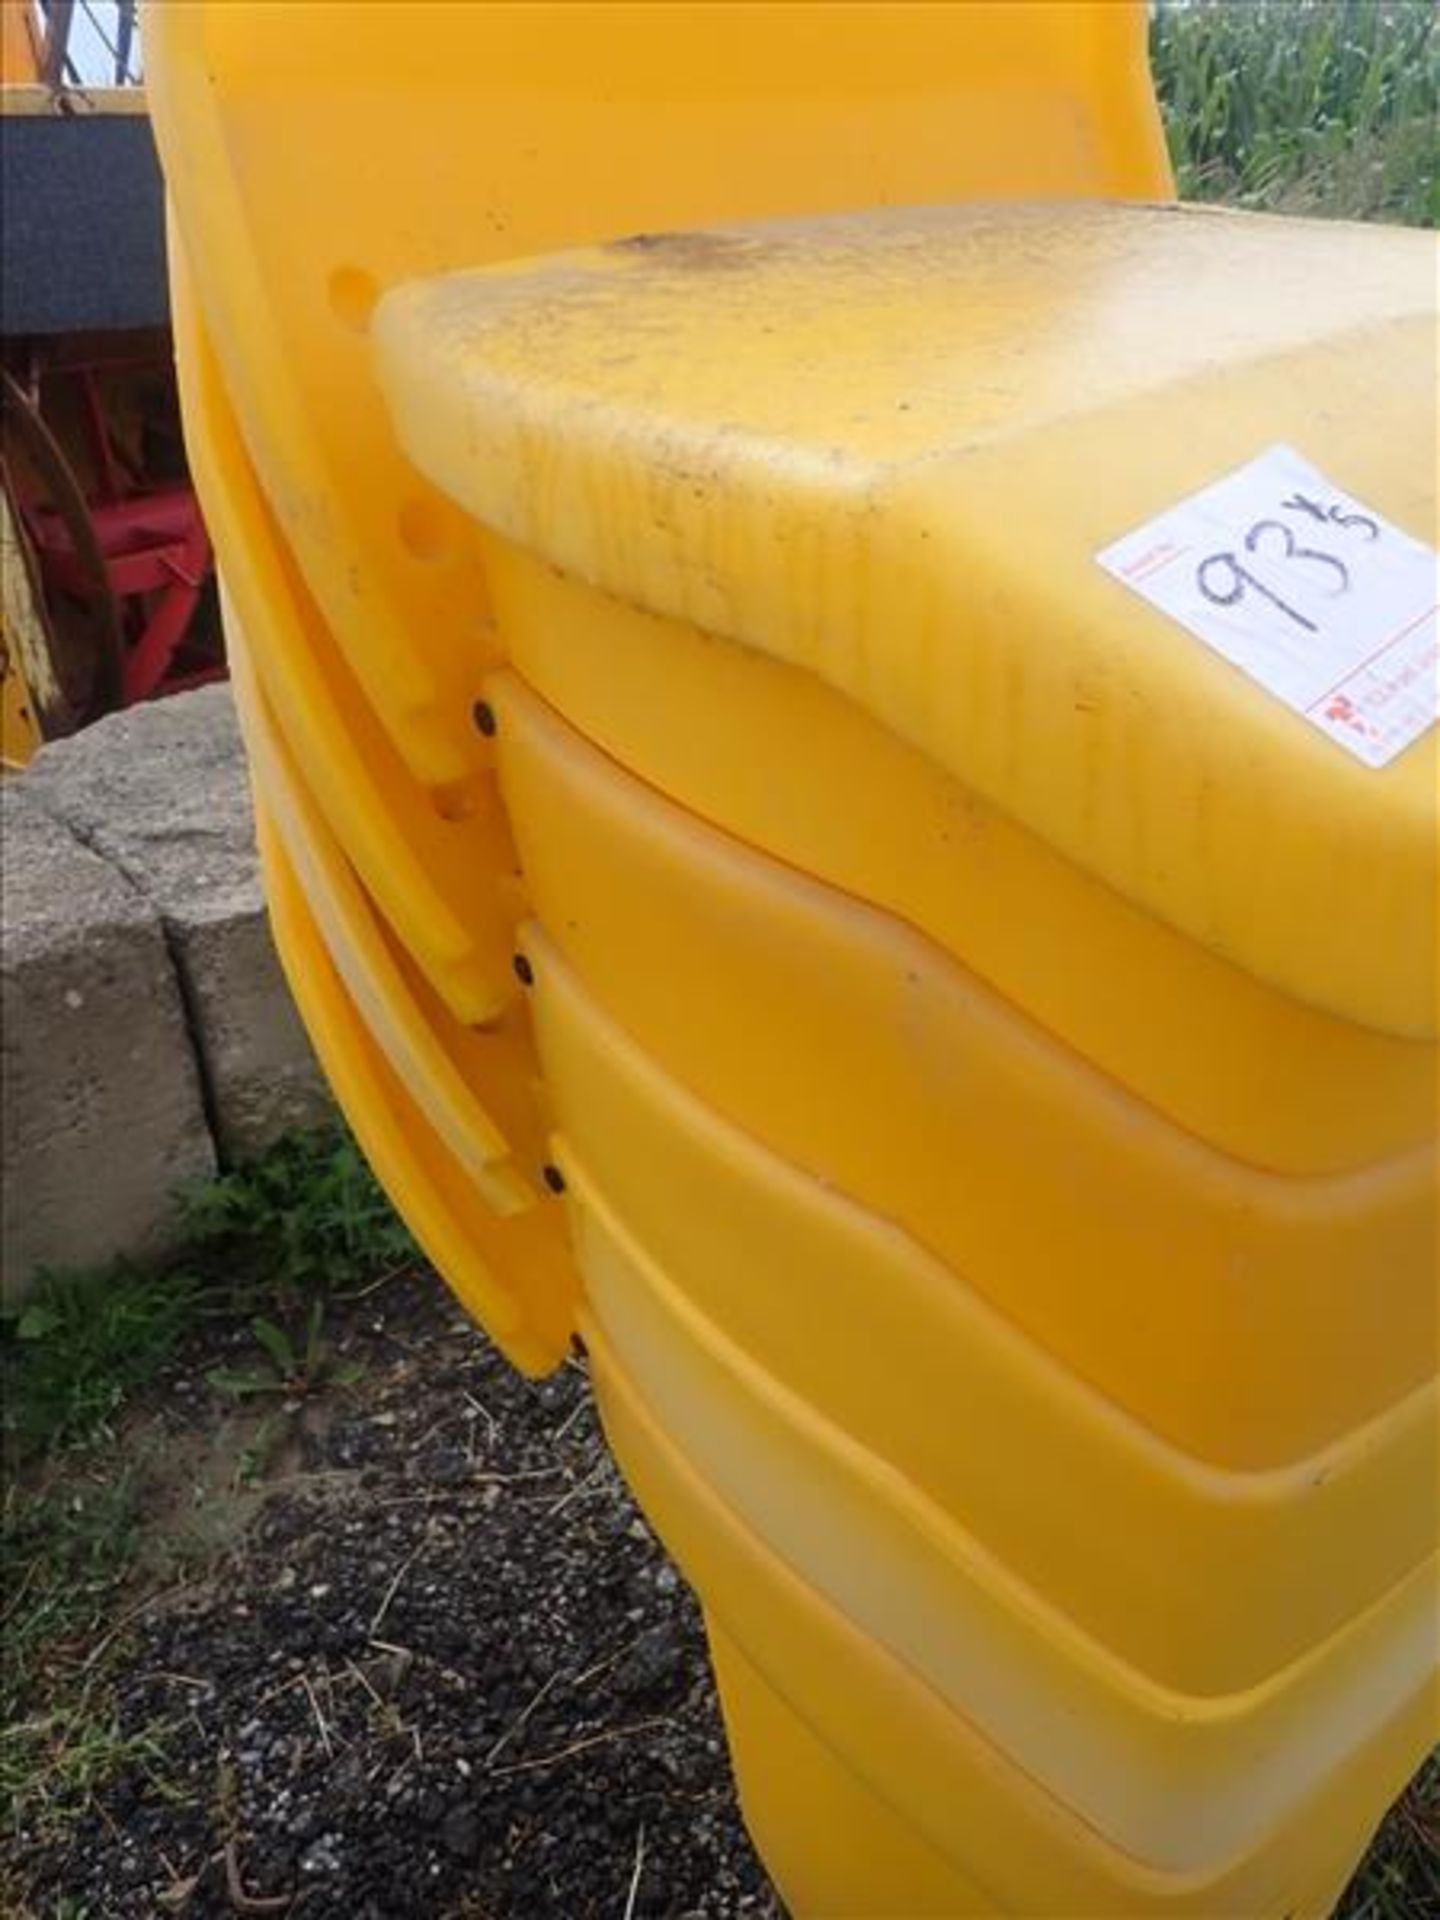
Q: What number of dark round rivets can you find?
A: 4